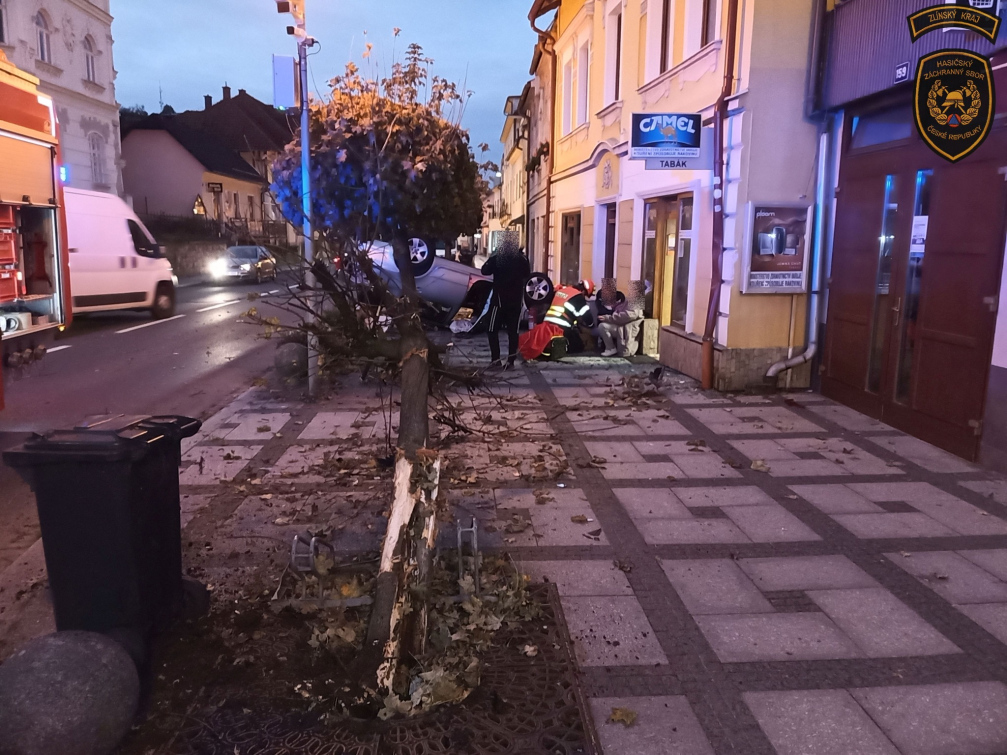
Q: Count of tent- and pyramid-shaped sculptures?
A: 0